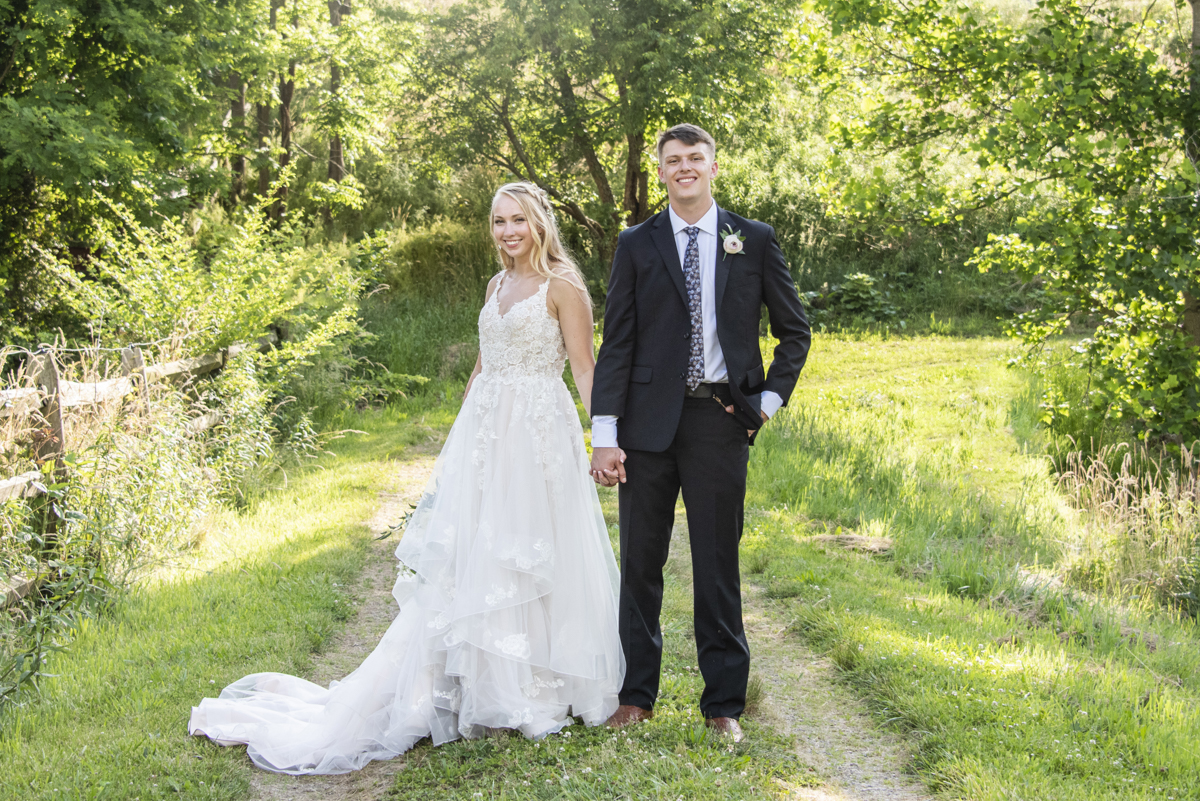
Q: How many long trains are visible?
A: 1